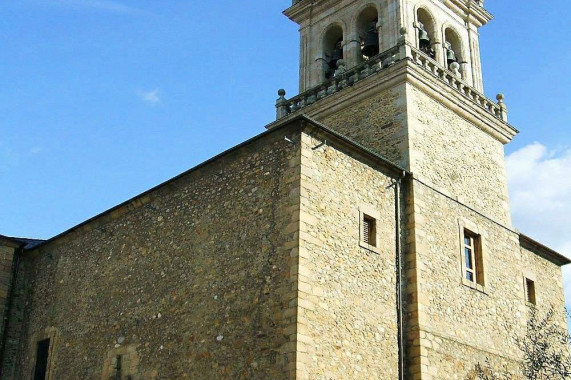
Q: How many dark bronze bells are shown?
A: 4